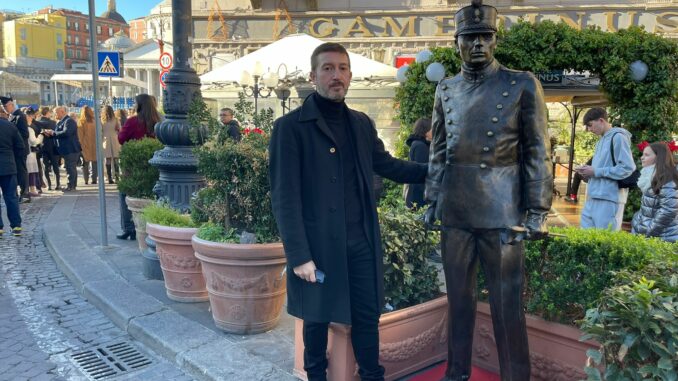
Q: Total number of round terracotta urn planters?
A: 3